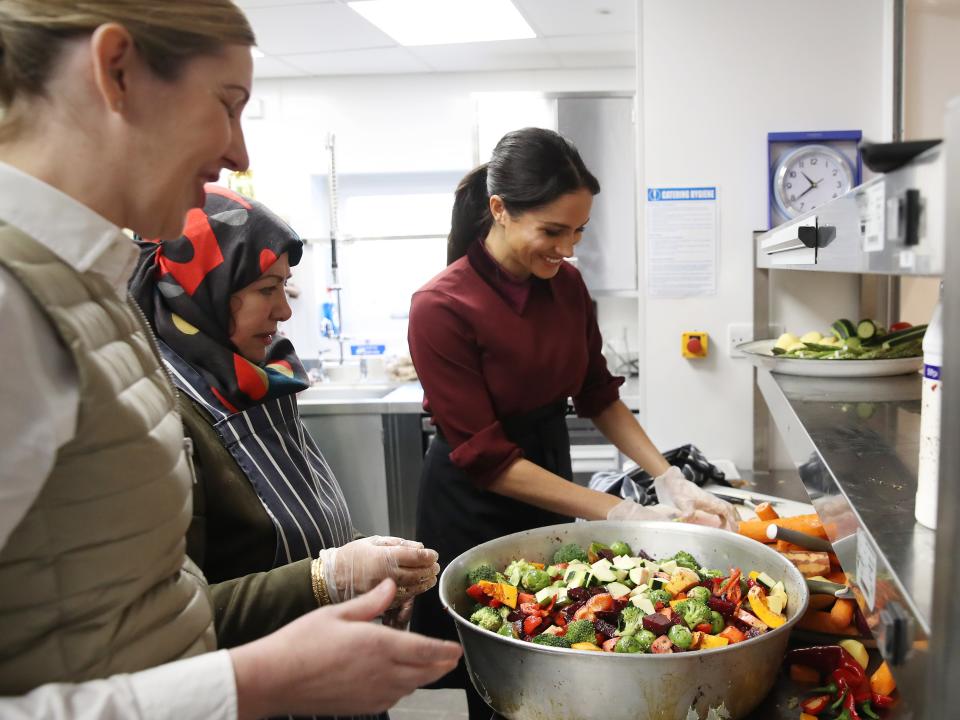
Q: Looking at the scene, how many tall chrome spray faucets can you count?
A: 1